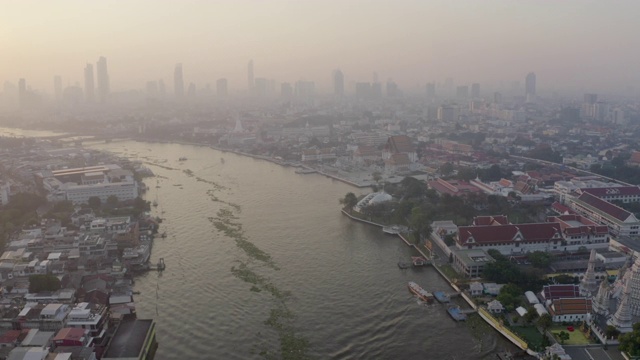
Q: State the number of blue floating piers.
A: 2